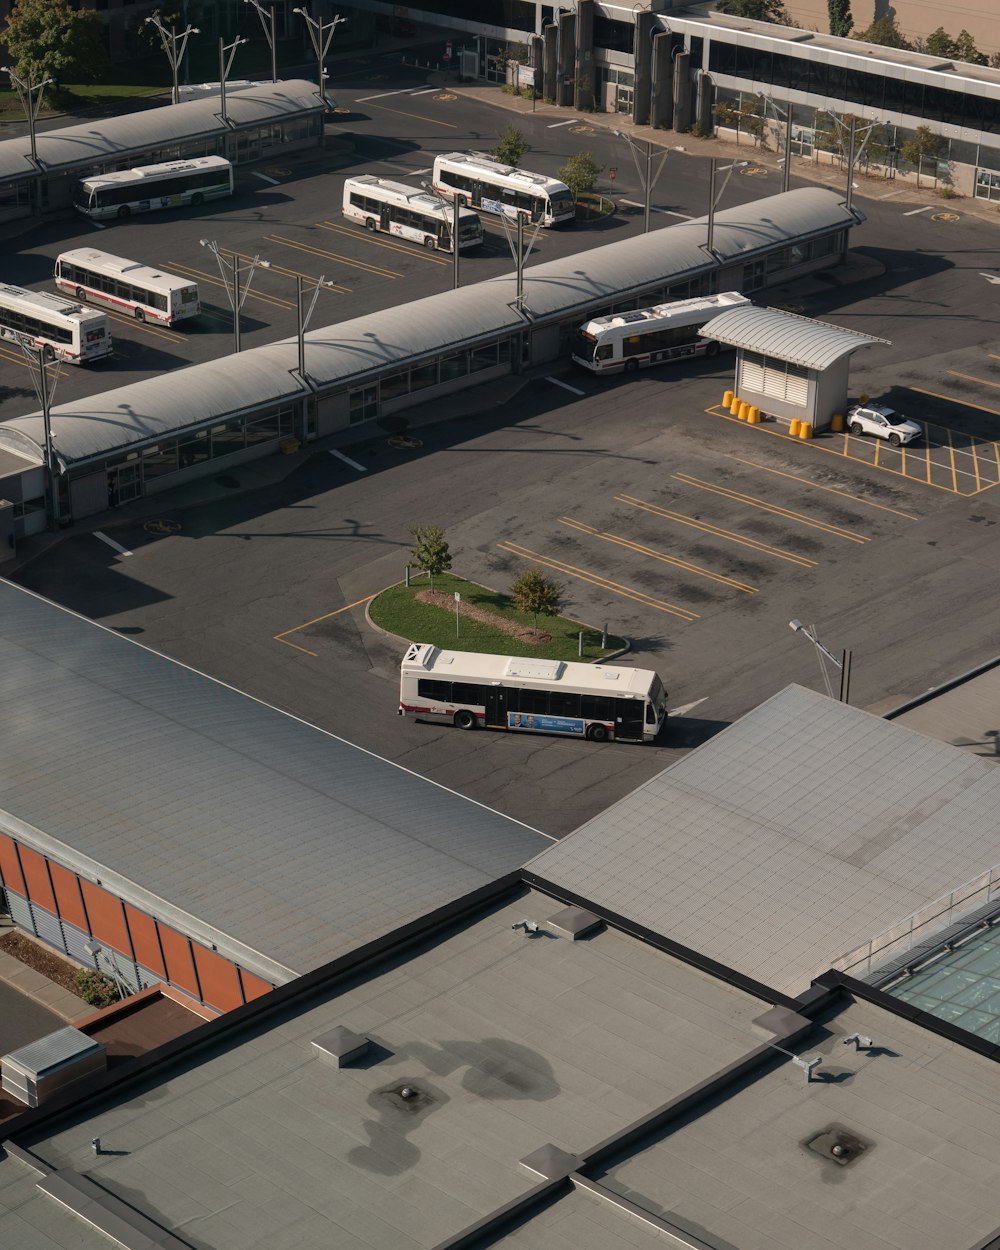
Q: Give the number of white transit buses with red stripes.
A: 6